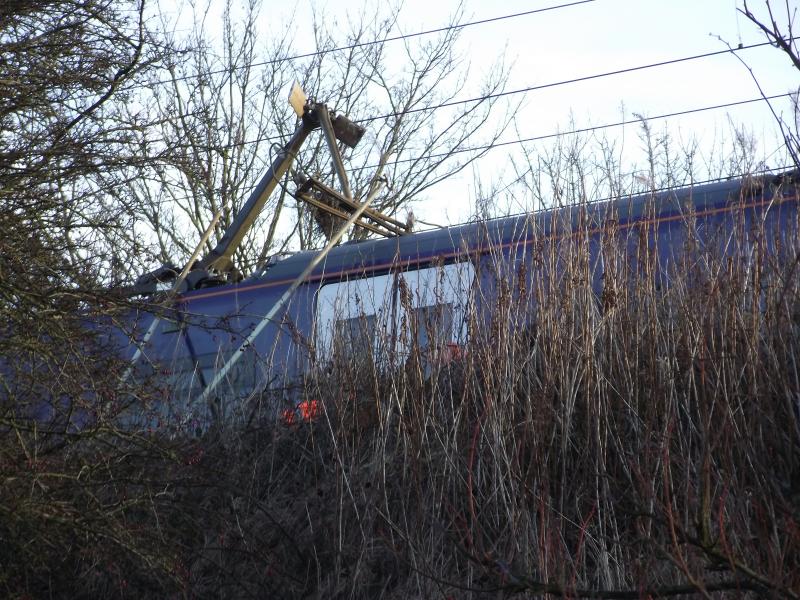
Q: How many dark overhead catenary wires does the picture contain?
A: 3